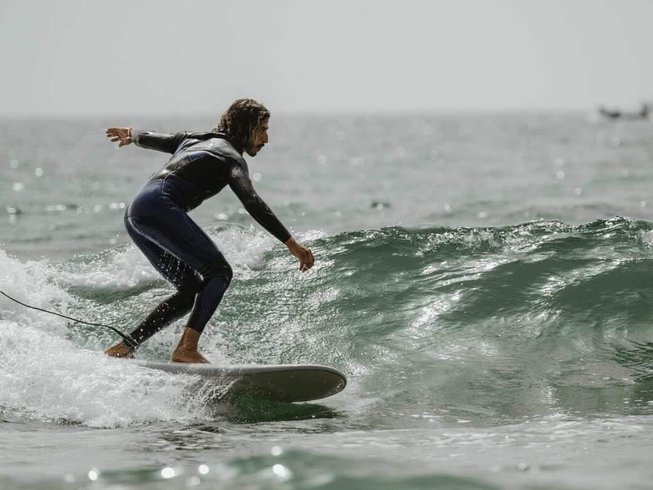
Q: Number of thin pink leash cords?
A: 0